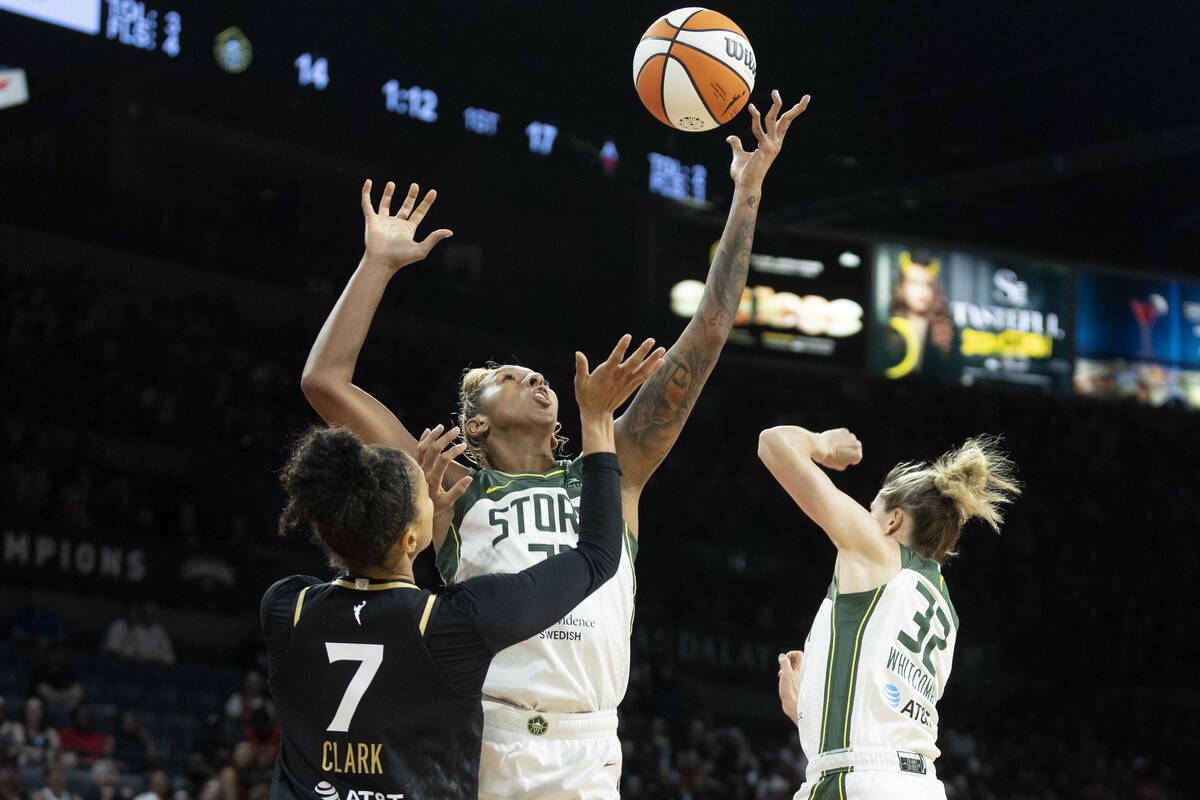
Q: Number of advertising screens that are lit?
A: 3